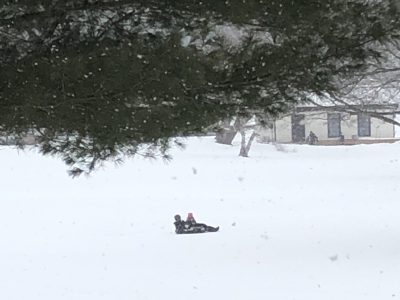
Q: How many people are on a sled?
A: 2